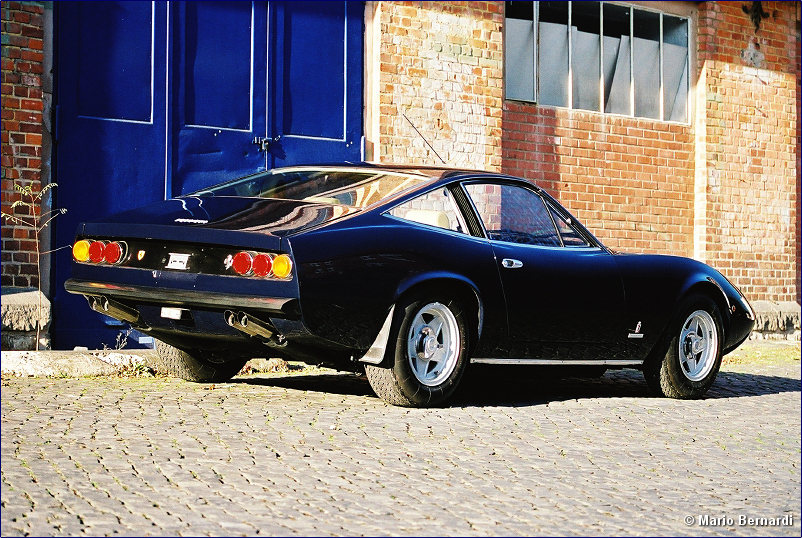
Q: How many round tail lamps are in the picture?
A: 6